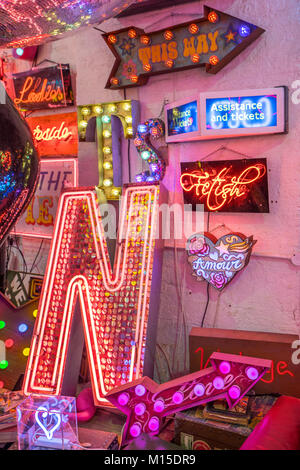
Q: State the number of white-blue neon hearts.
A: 1